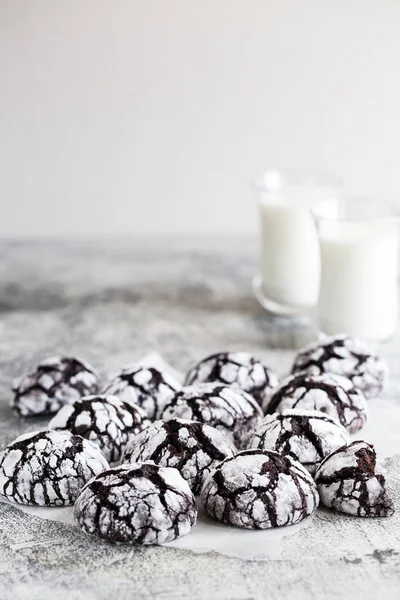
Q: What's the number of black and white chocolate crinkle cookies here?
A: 13